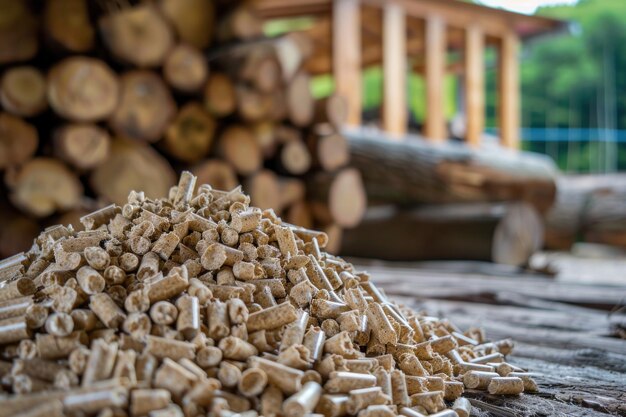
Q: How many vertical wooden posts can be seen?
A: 5